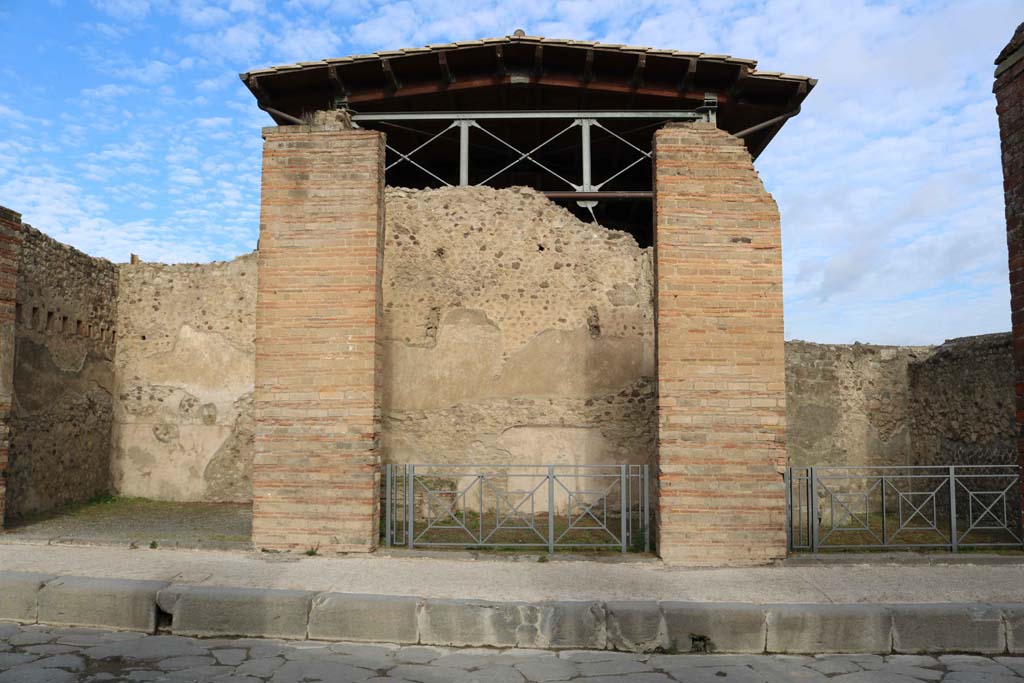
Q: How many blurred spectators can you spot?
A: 0